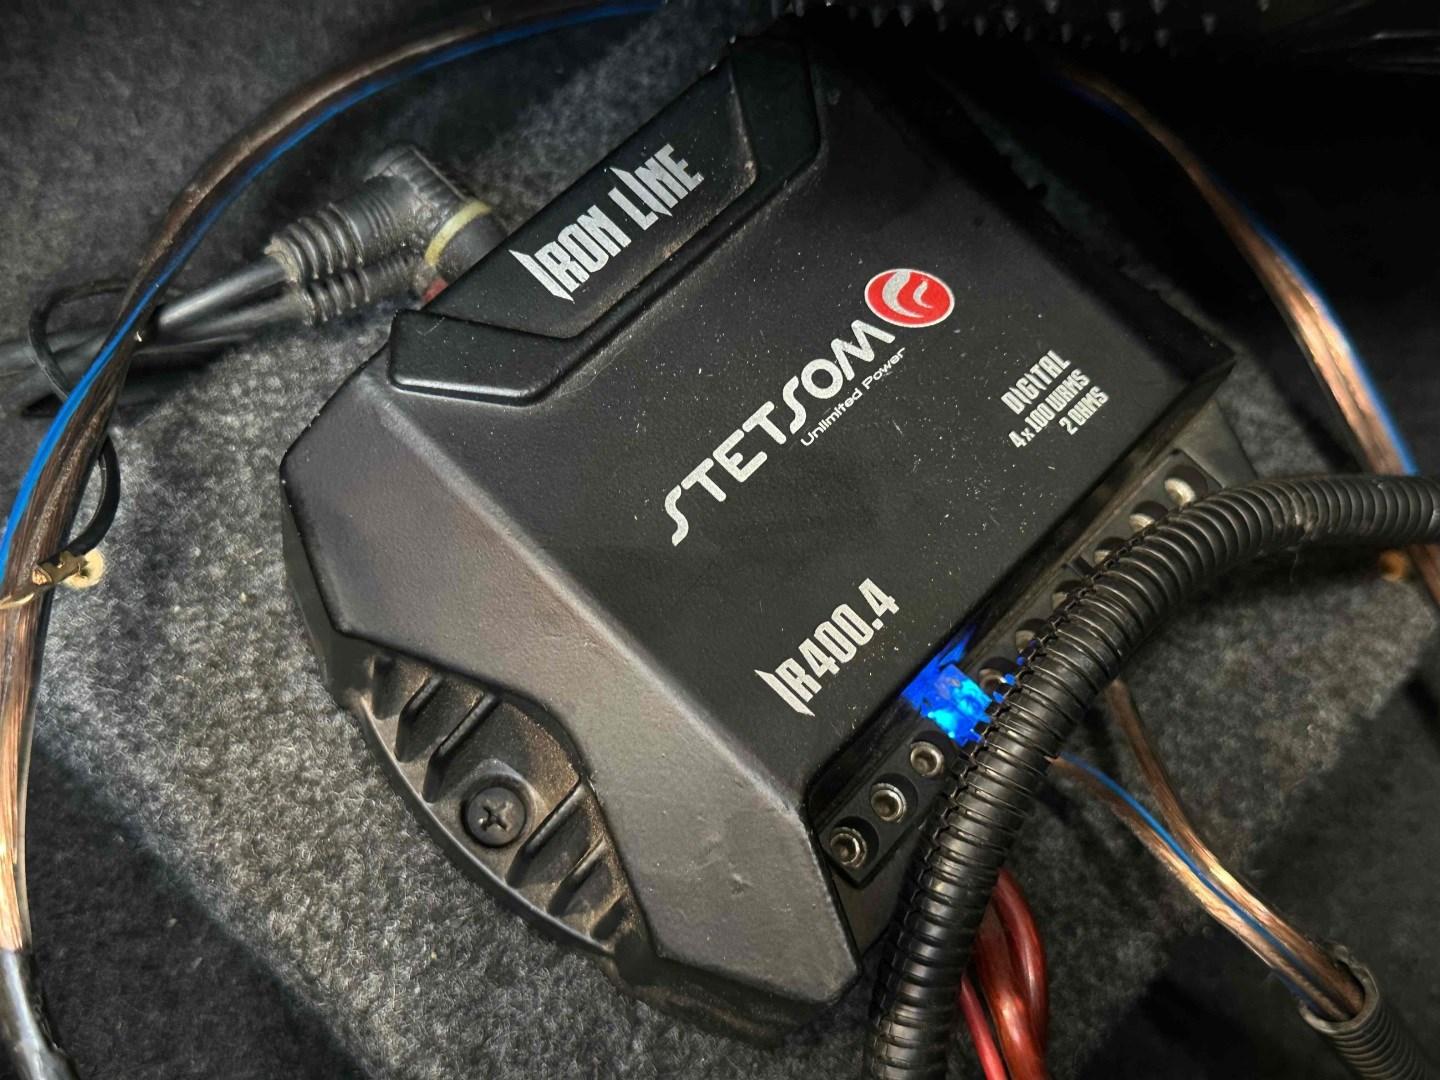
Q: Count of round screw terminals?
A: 9